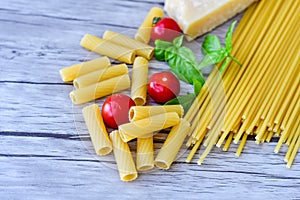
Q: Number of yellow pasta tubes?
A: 13